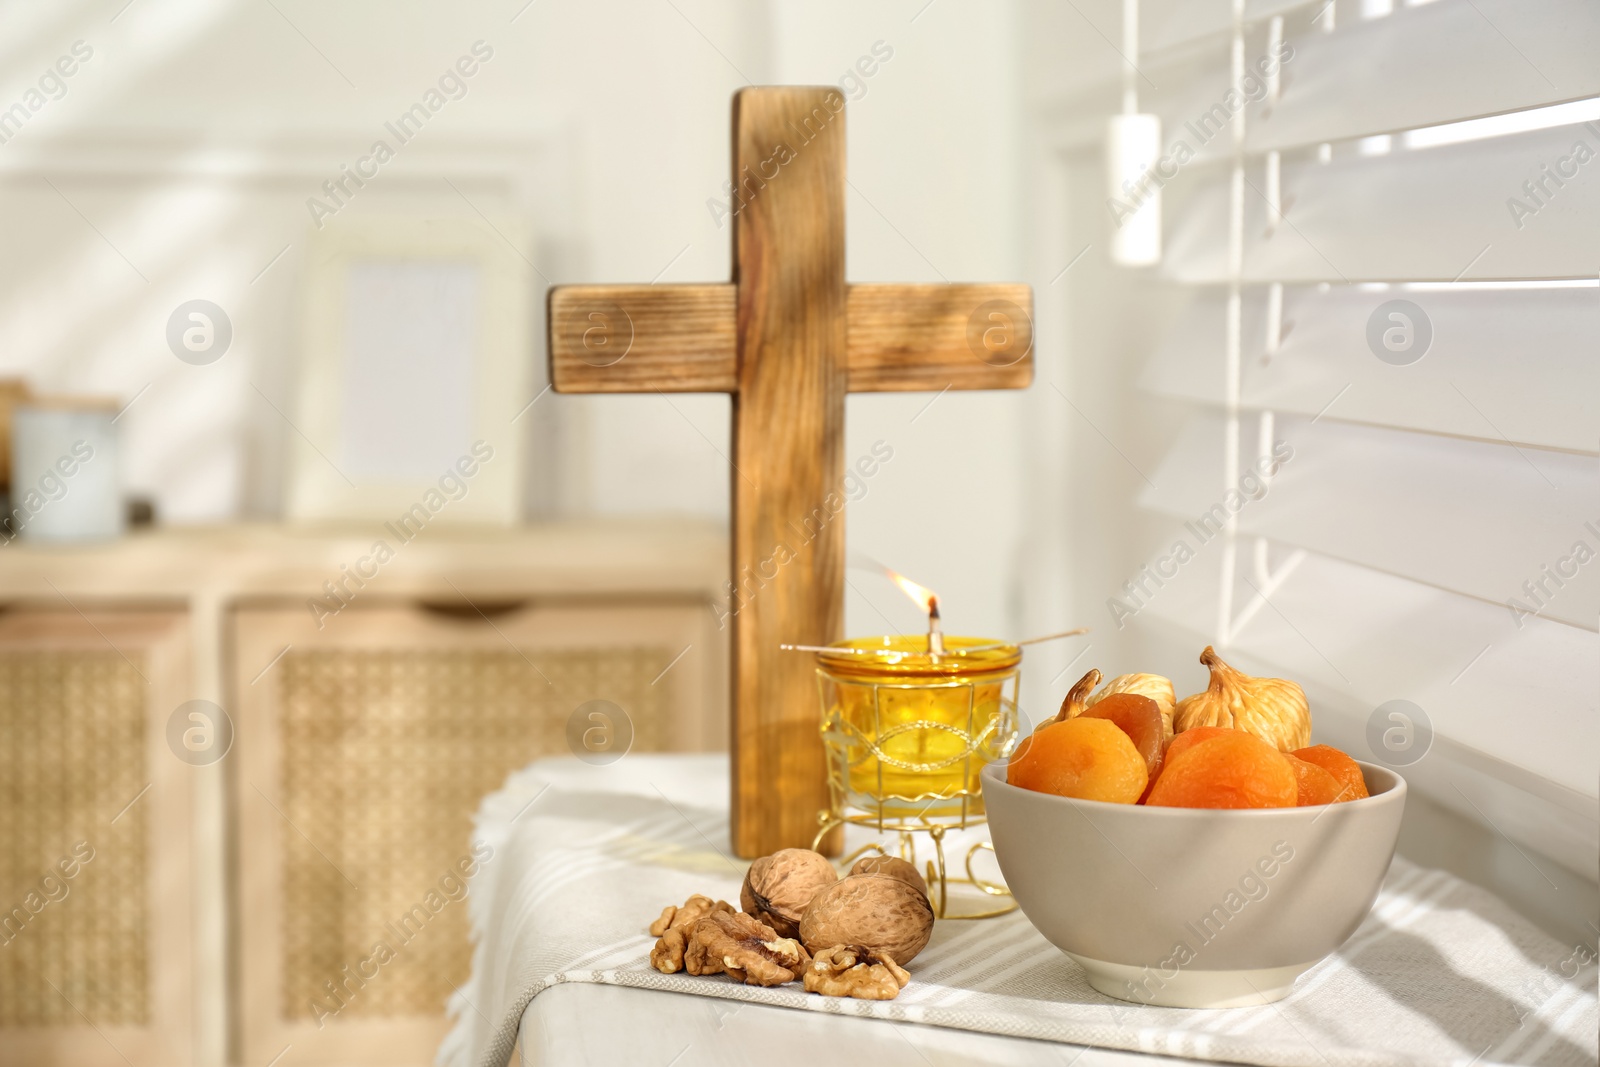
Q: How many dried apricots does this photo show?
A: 6